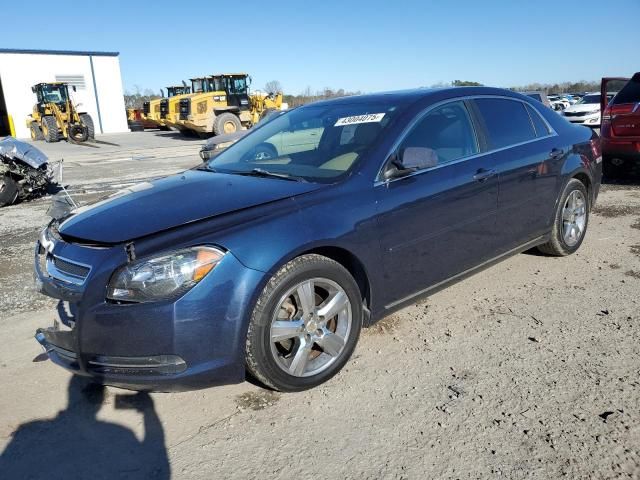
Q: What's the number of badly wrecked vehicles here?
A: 1